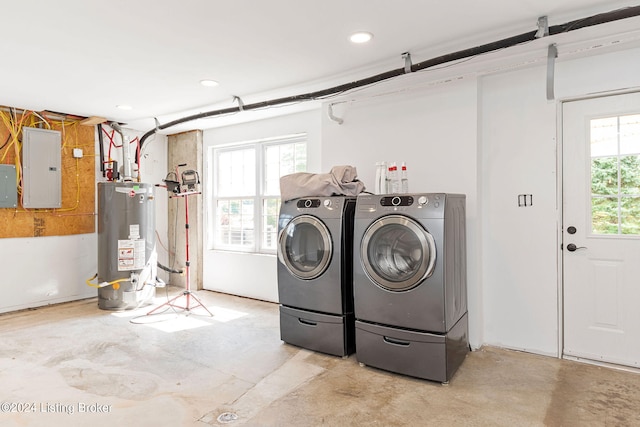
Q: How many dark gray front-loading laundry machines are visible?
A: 2